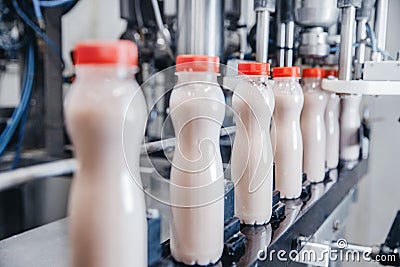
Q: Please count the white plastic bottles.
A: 7